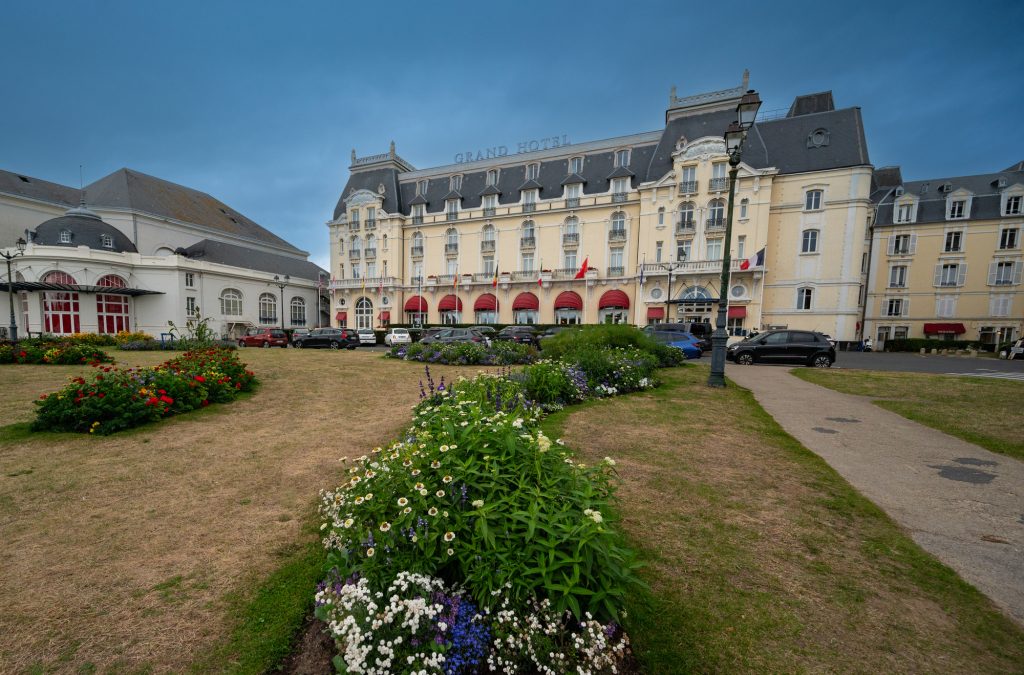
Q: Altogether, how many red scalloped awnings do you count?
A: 6